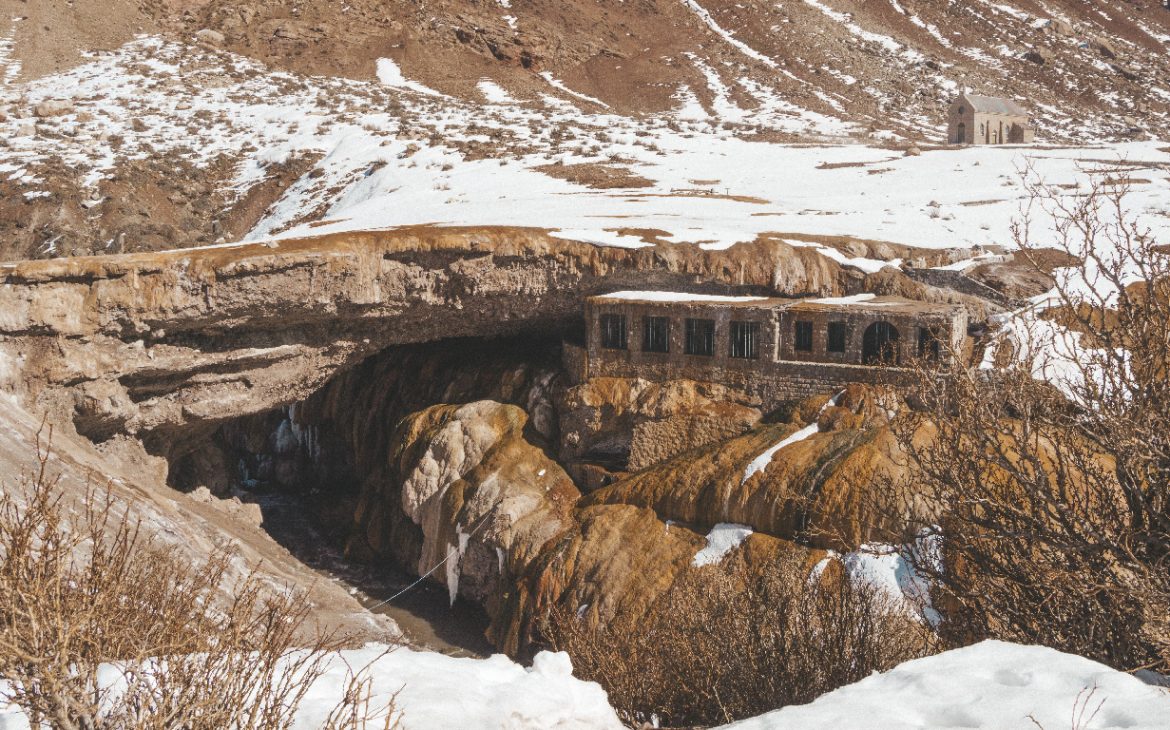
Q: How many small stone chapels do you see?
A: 1